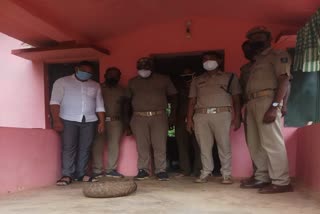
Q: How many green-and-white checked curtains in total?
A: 1